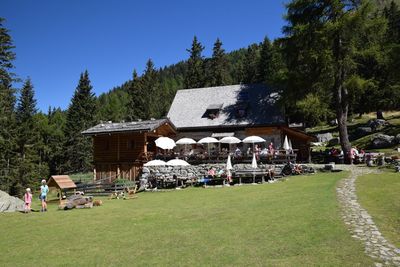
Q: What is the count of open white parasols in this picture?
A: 7